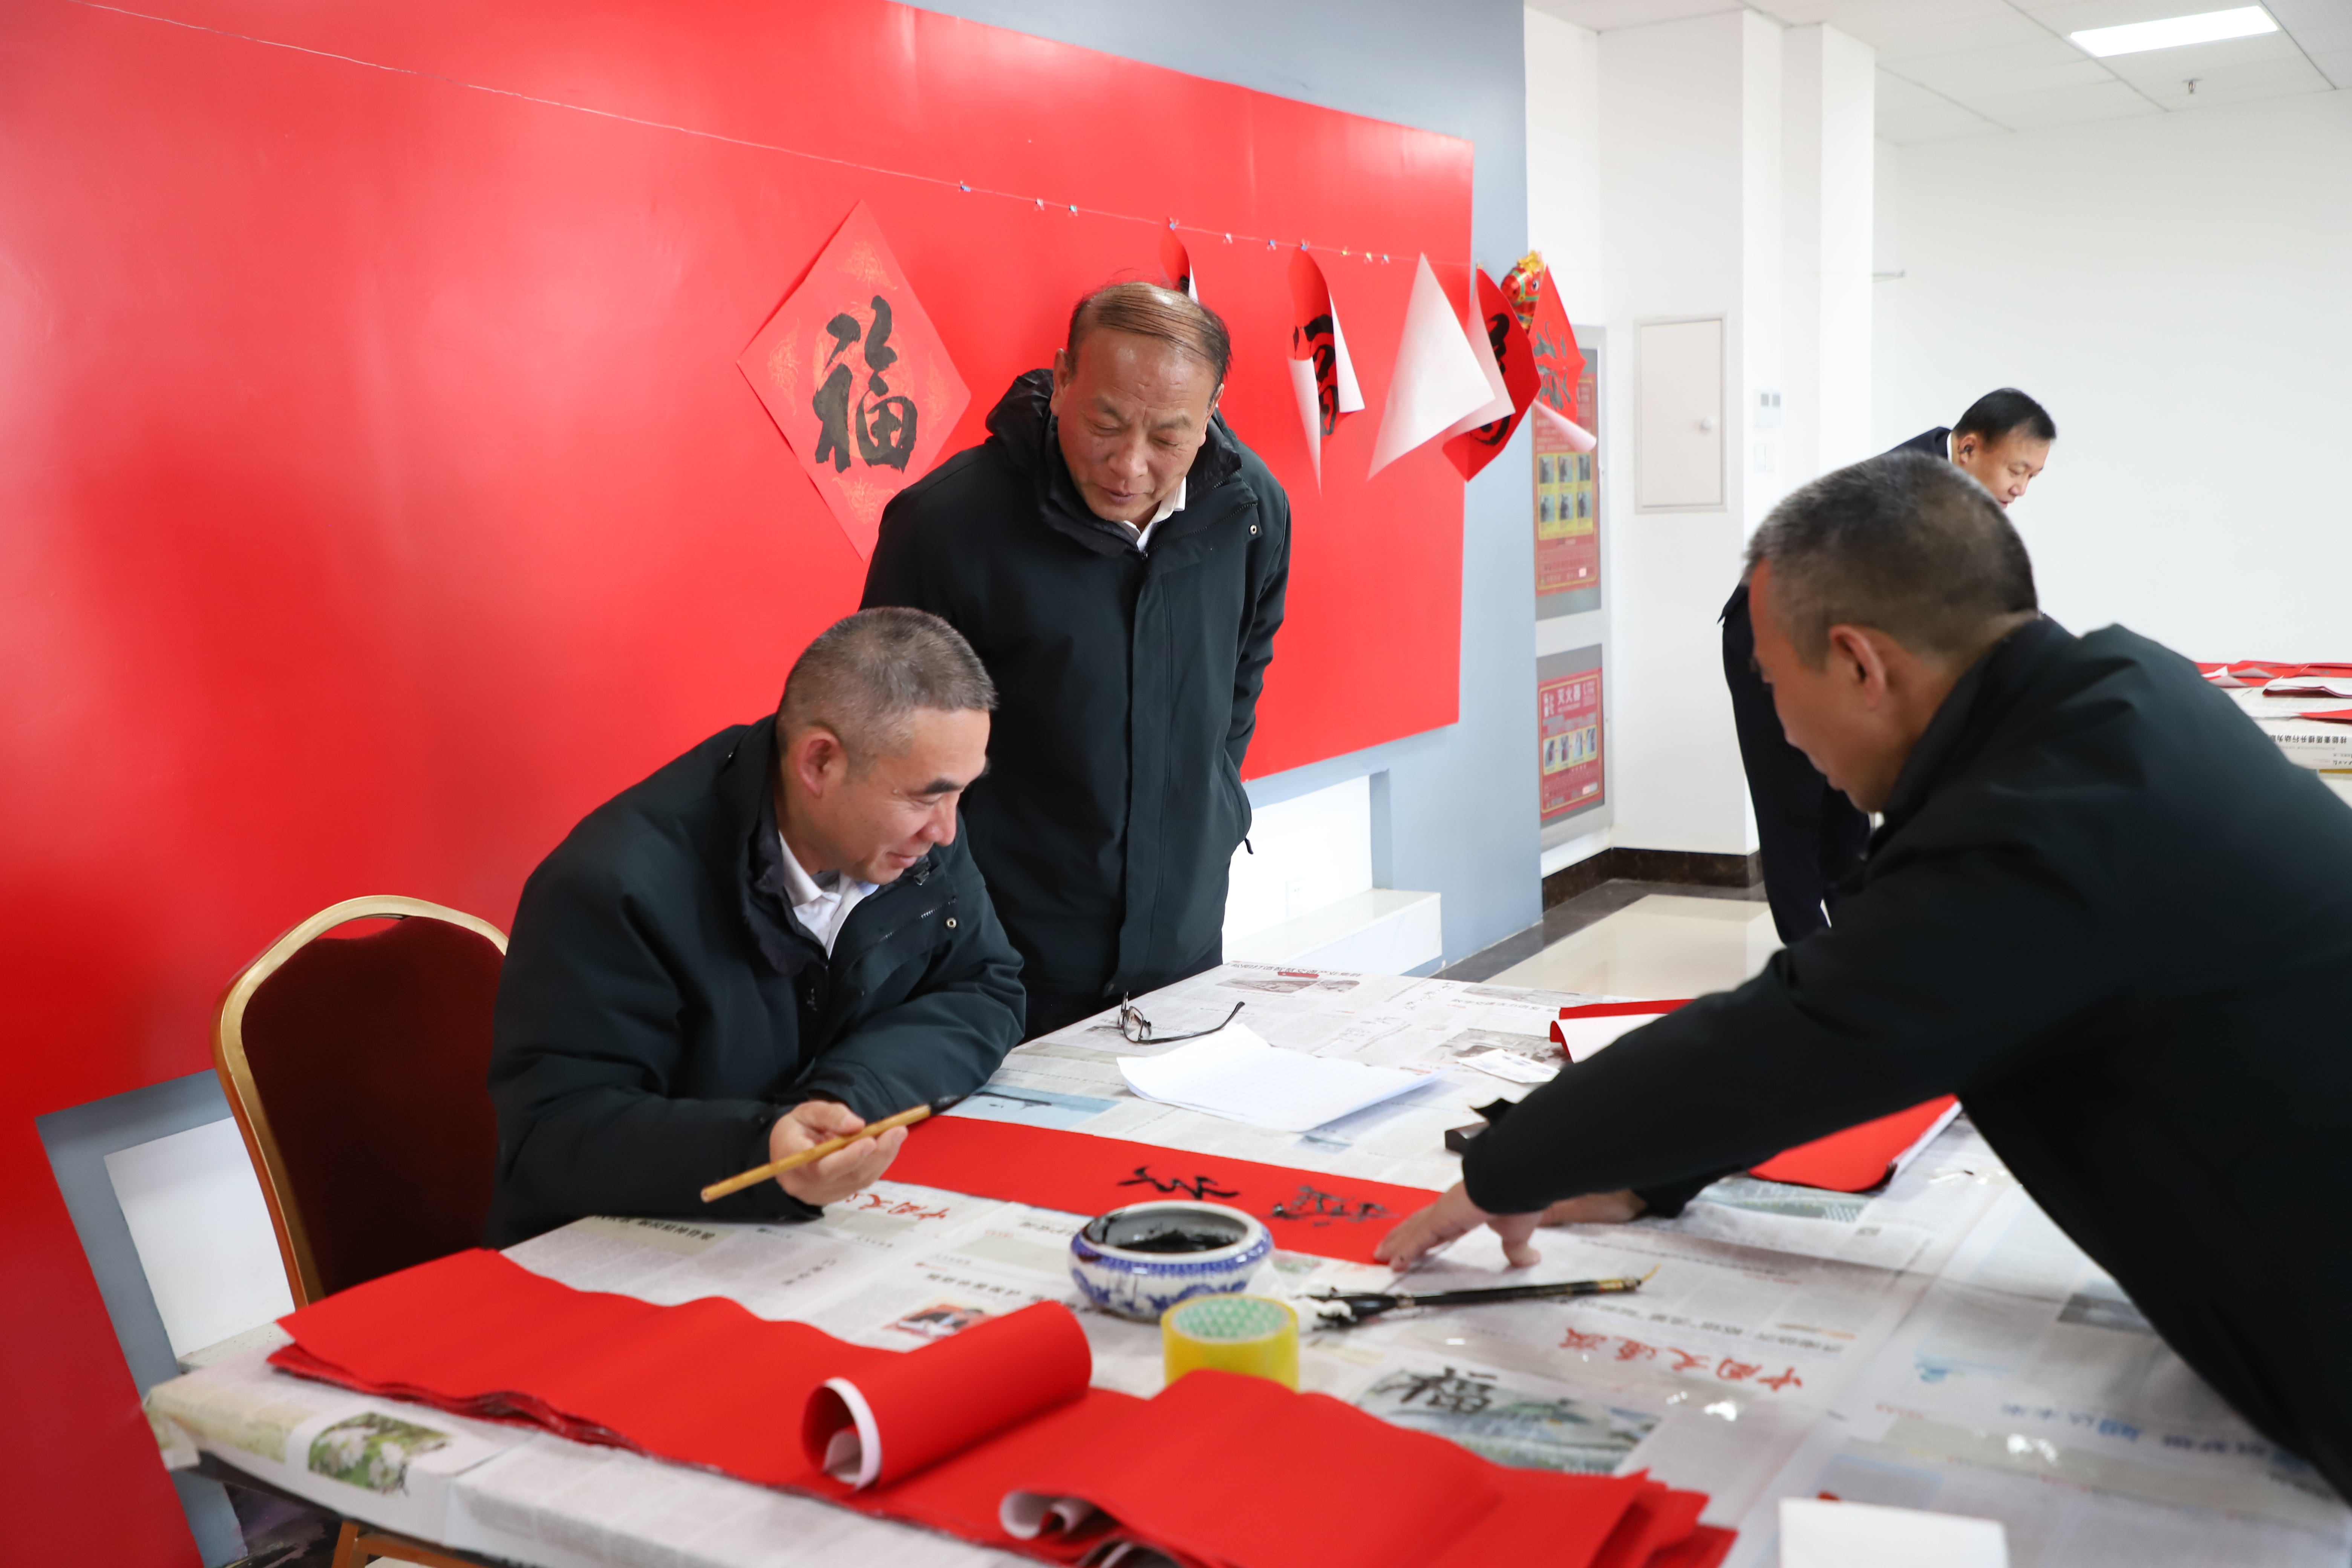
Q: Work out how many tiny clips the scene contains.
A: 11